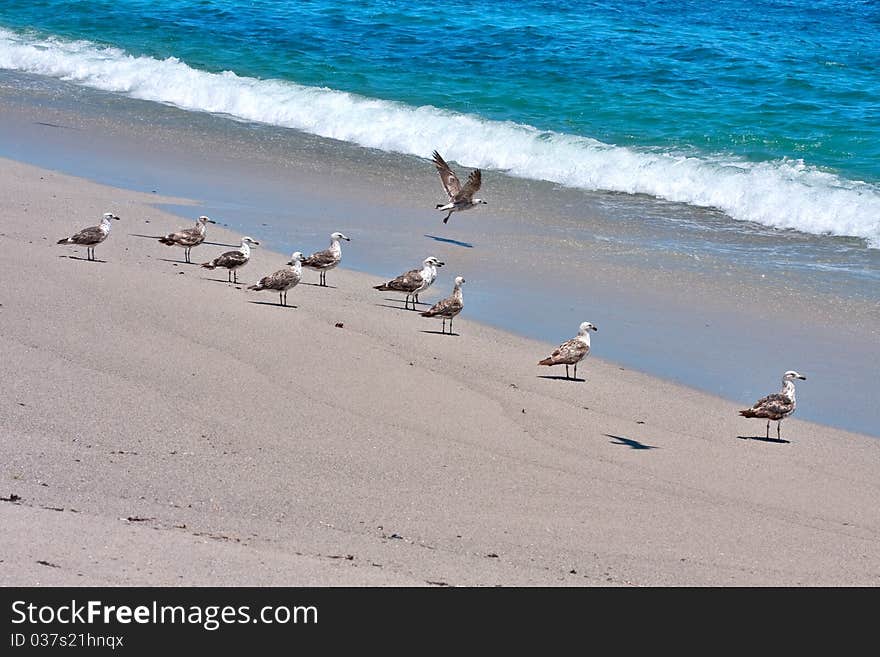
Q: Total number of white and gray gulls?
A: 10